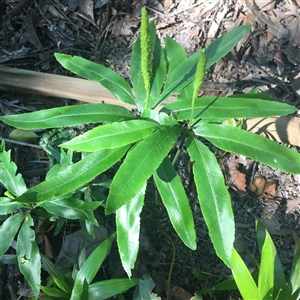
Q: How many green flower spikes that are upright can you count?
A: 2